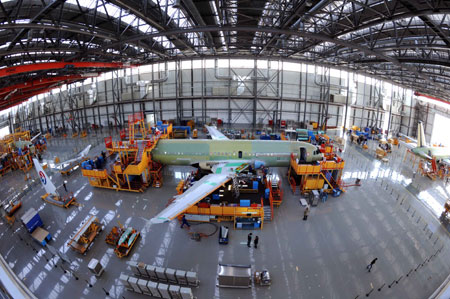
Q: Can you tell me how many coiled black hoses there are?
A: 1